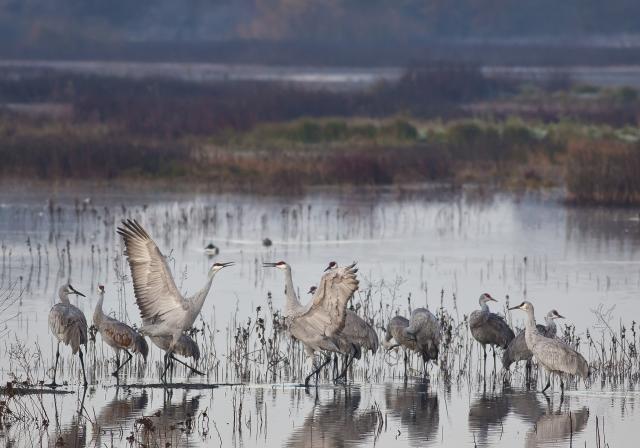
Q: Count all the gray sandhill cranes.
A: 12